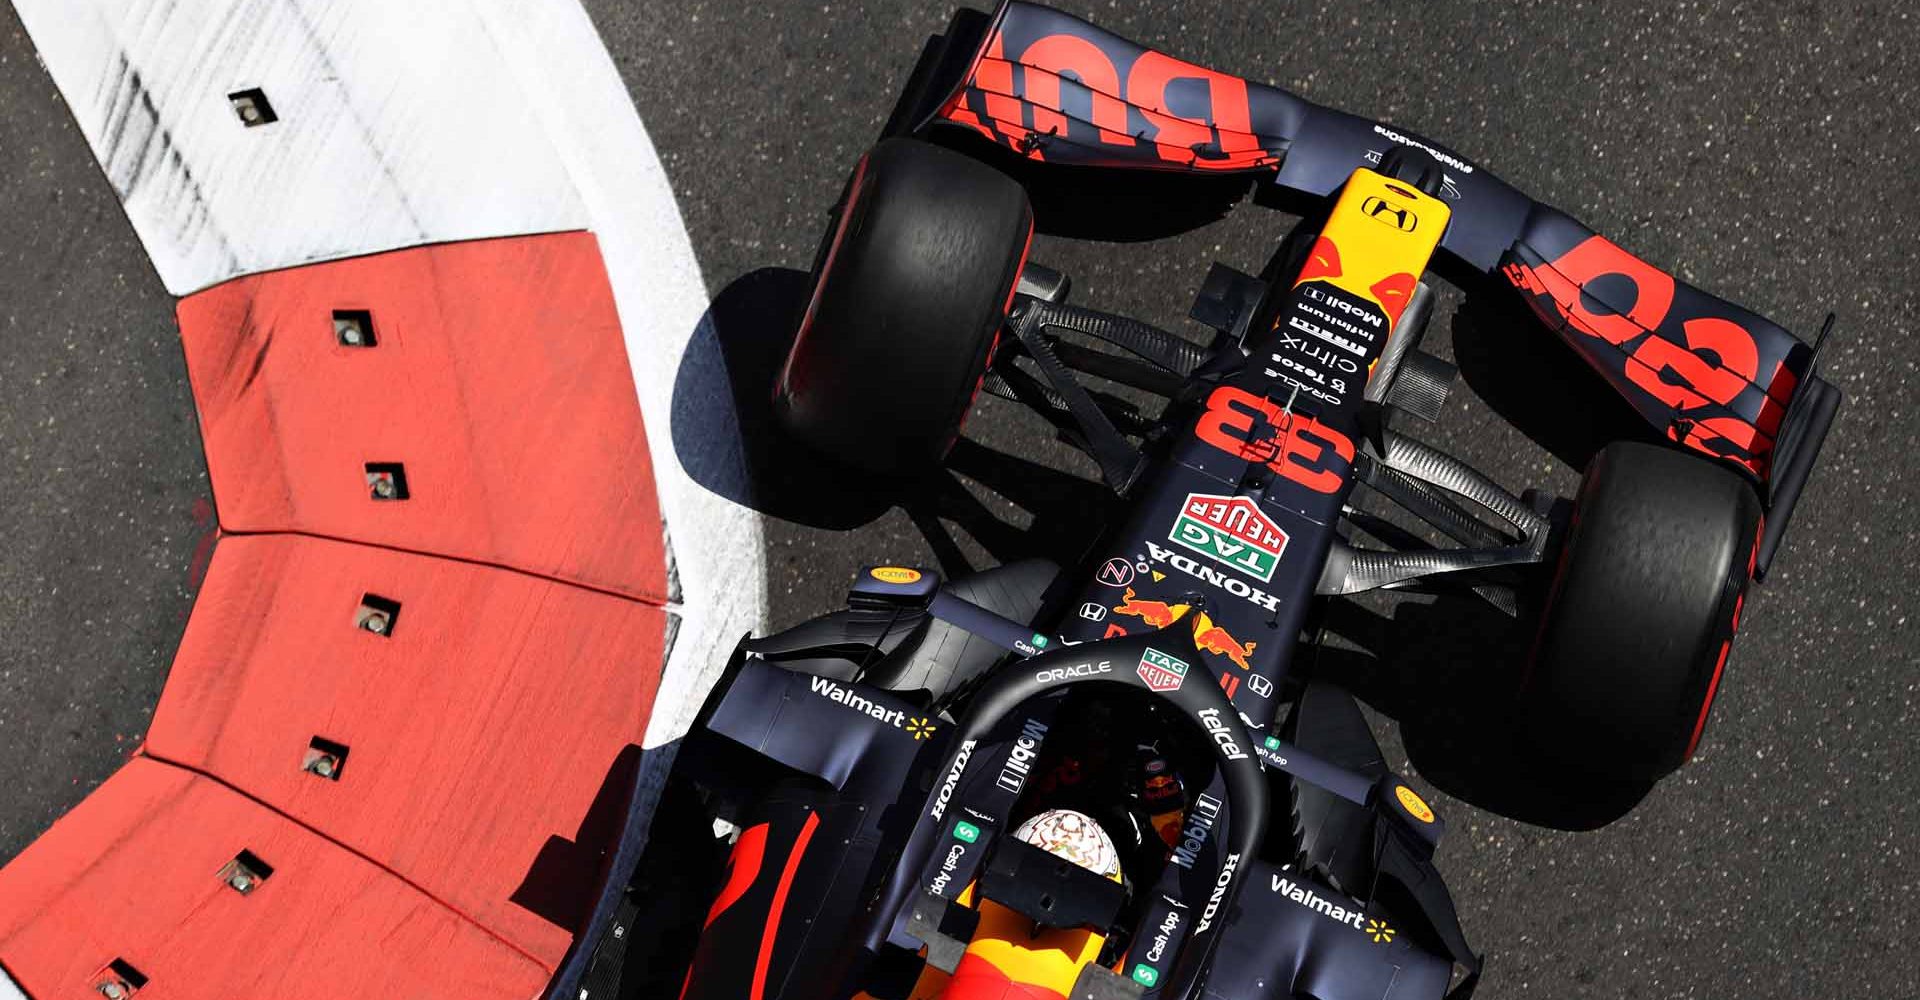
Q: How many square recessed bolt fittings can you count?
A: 7